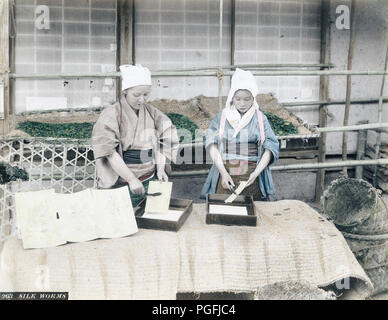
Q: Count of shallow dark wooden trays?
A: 2